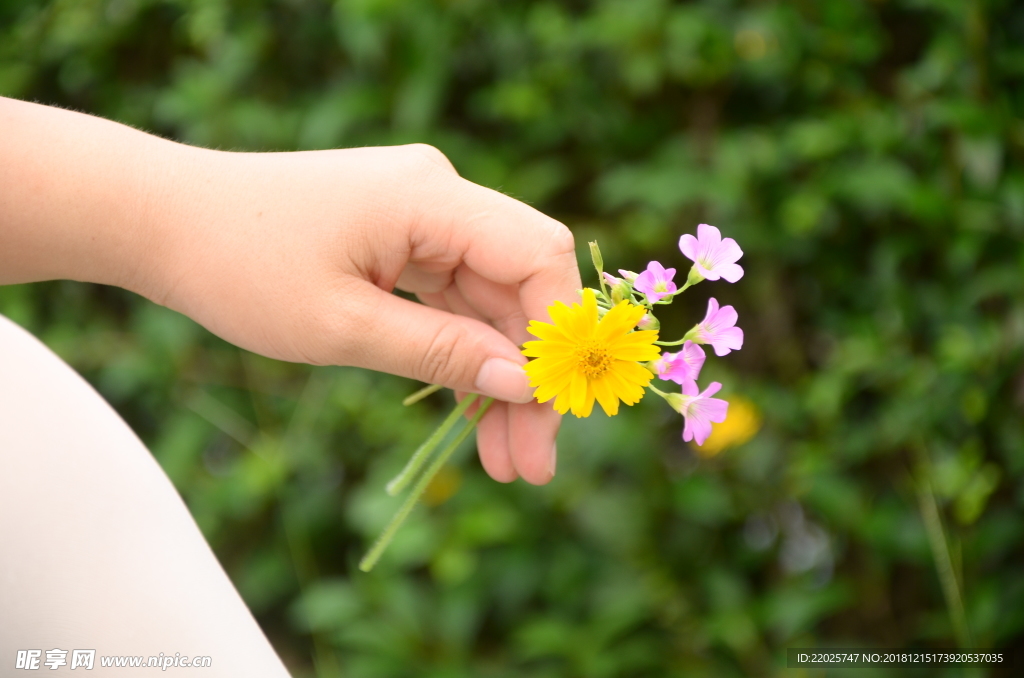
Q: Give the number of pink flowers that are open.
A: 5